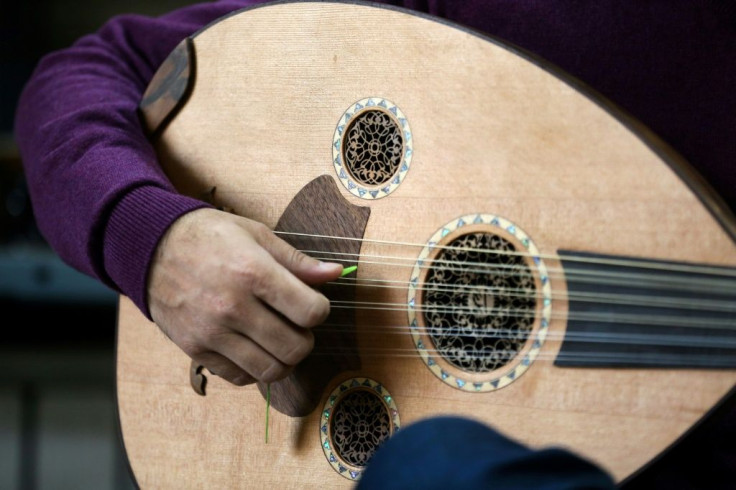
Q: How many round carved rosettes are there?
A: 3